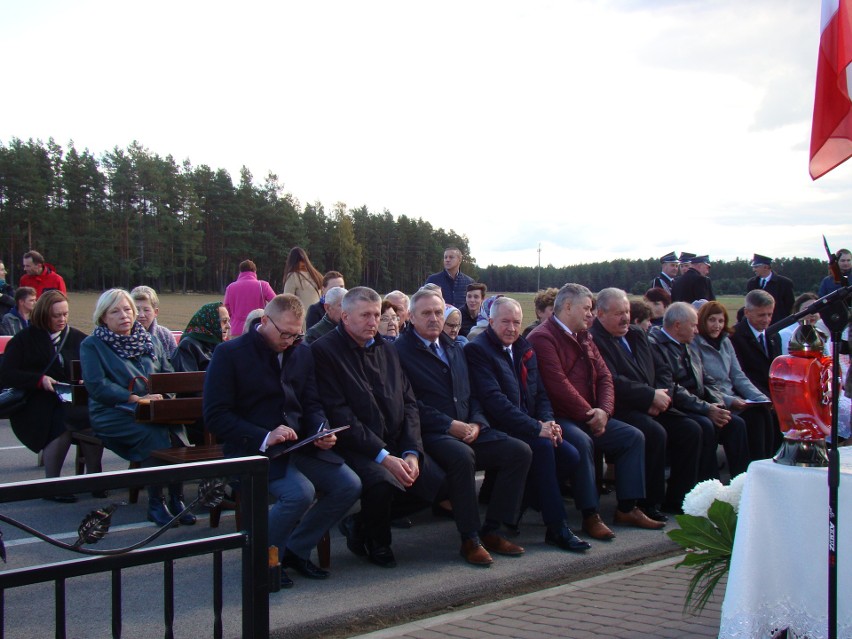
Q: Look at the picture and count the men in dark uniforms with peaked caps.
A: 4